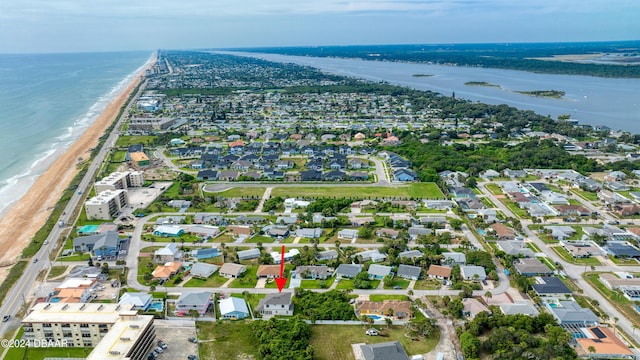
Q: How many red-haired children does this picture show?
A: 0